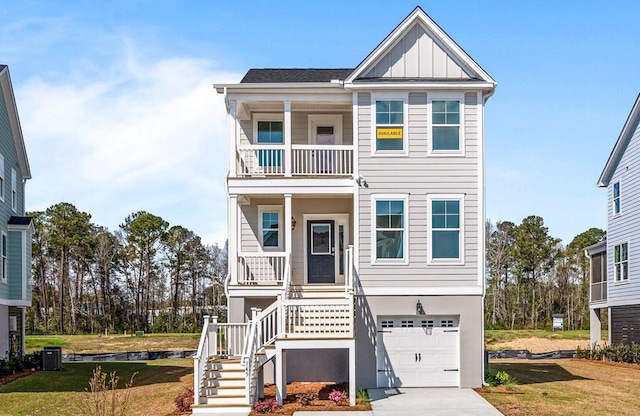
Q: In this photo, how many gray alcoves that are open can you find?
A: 2